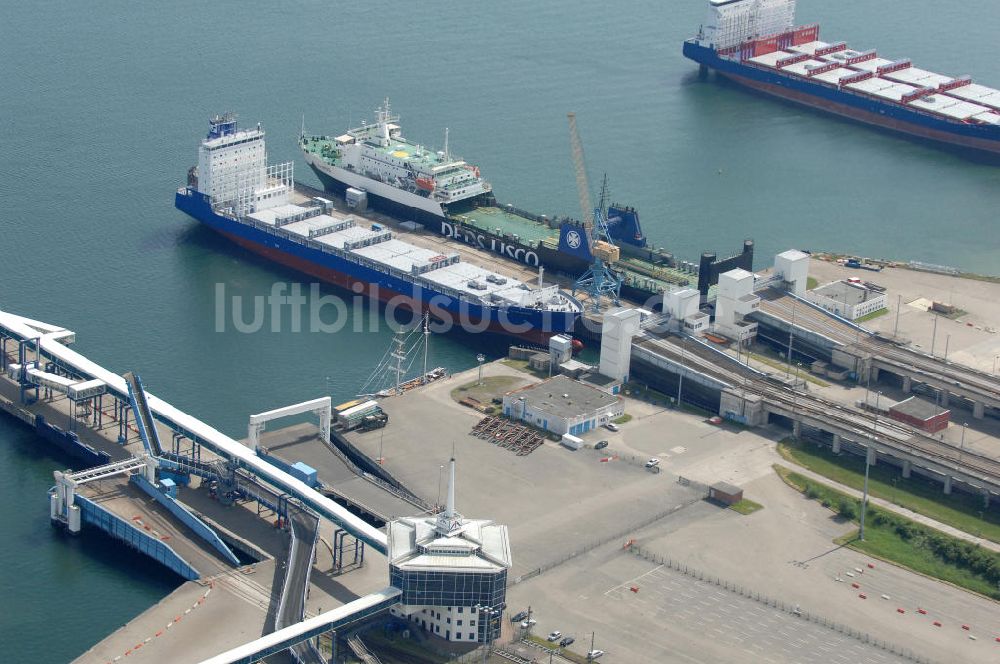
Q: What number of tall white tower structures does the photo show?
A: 4